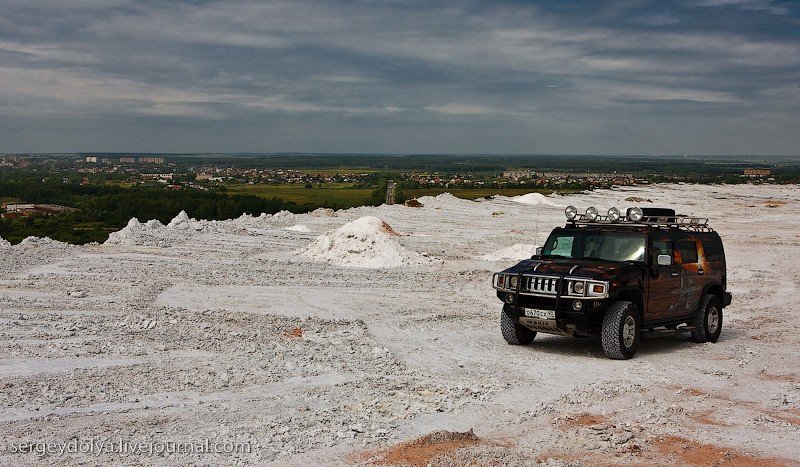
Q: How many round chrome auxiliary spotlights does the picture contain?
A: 4